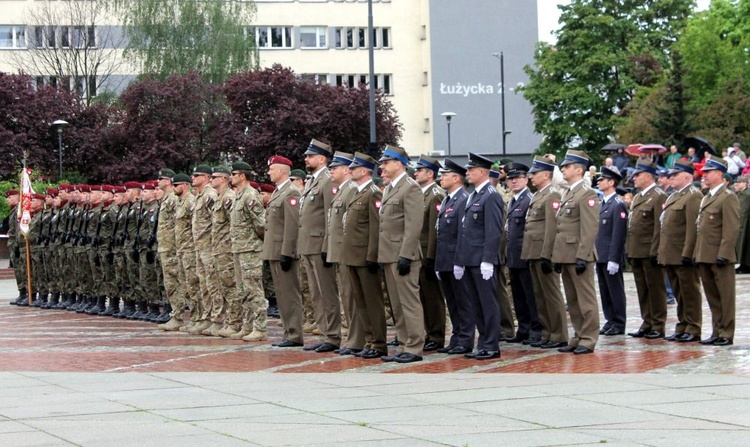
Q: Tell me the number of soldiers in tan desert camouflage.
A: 5